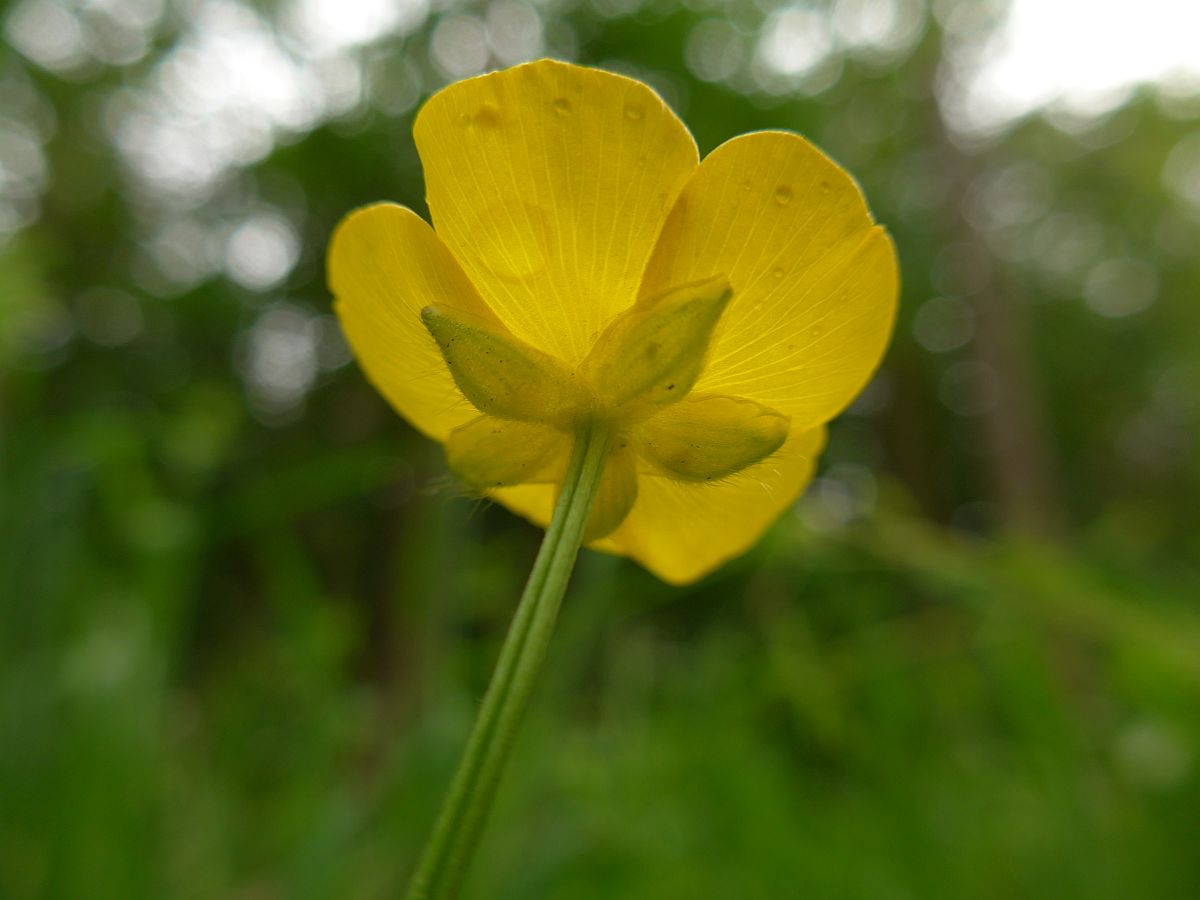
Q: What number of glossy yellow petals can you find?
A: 5